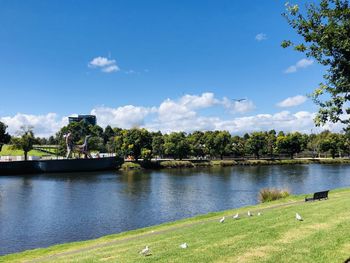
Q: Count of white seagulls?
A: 7